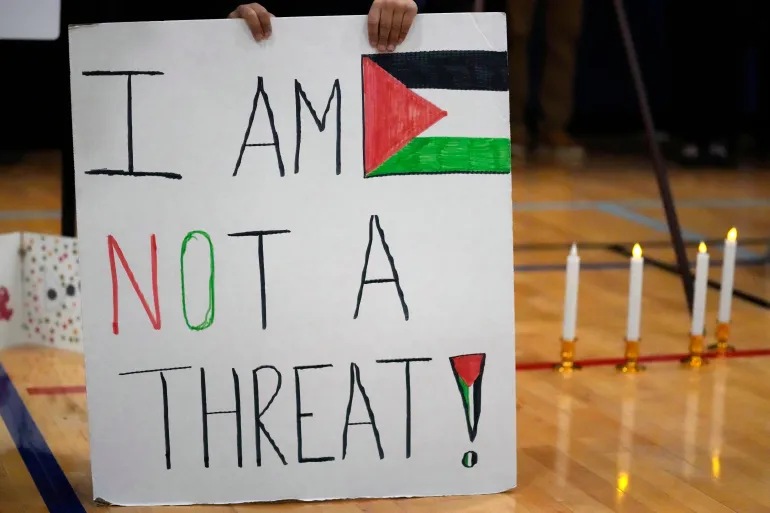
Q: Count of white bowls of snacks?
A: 0